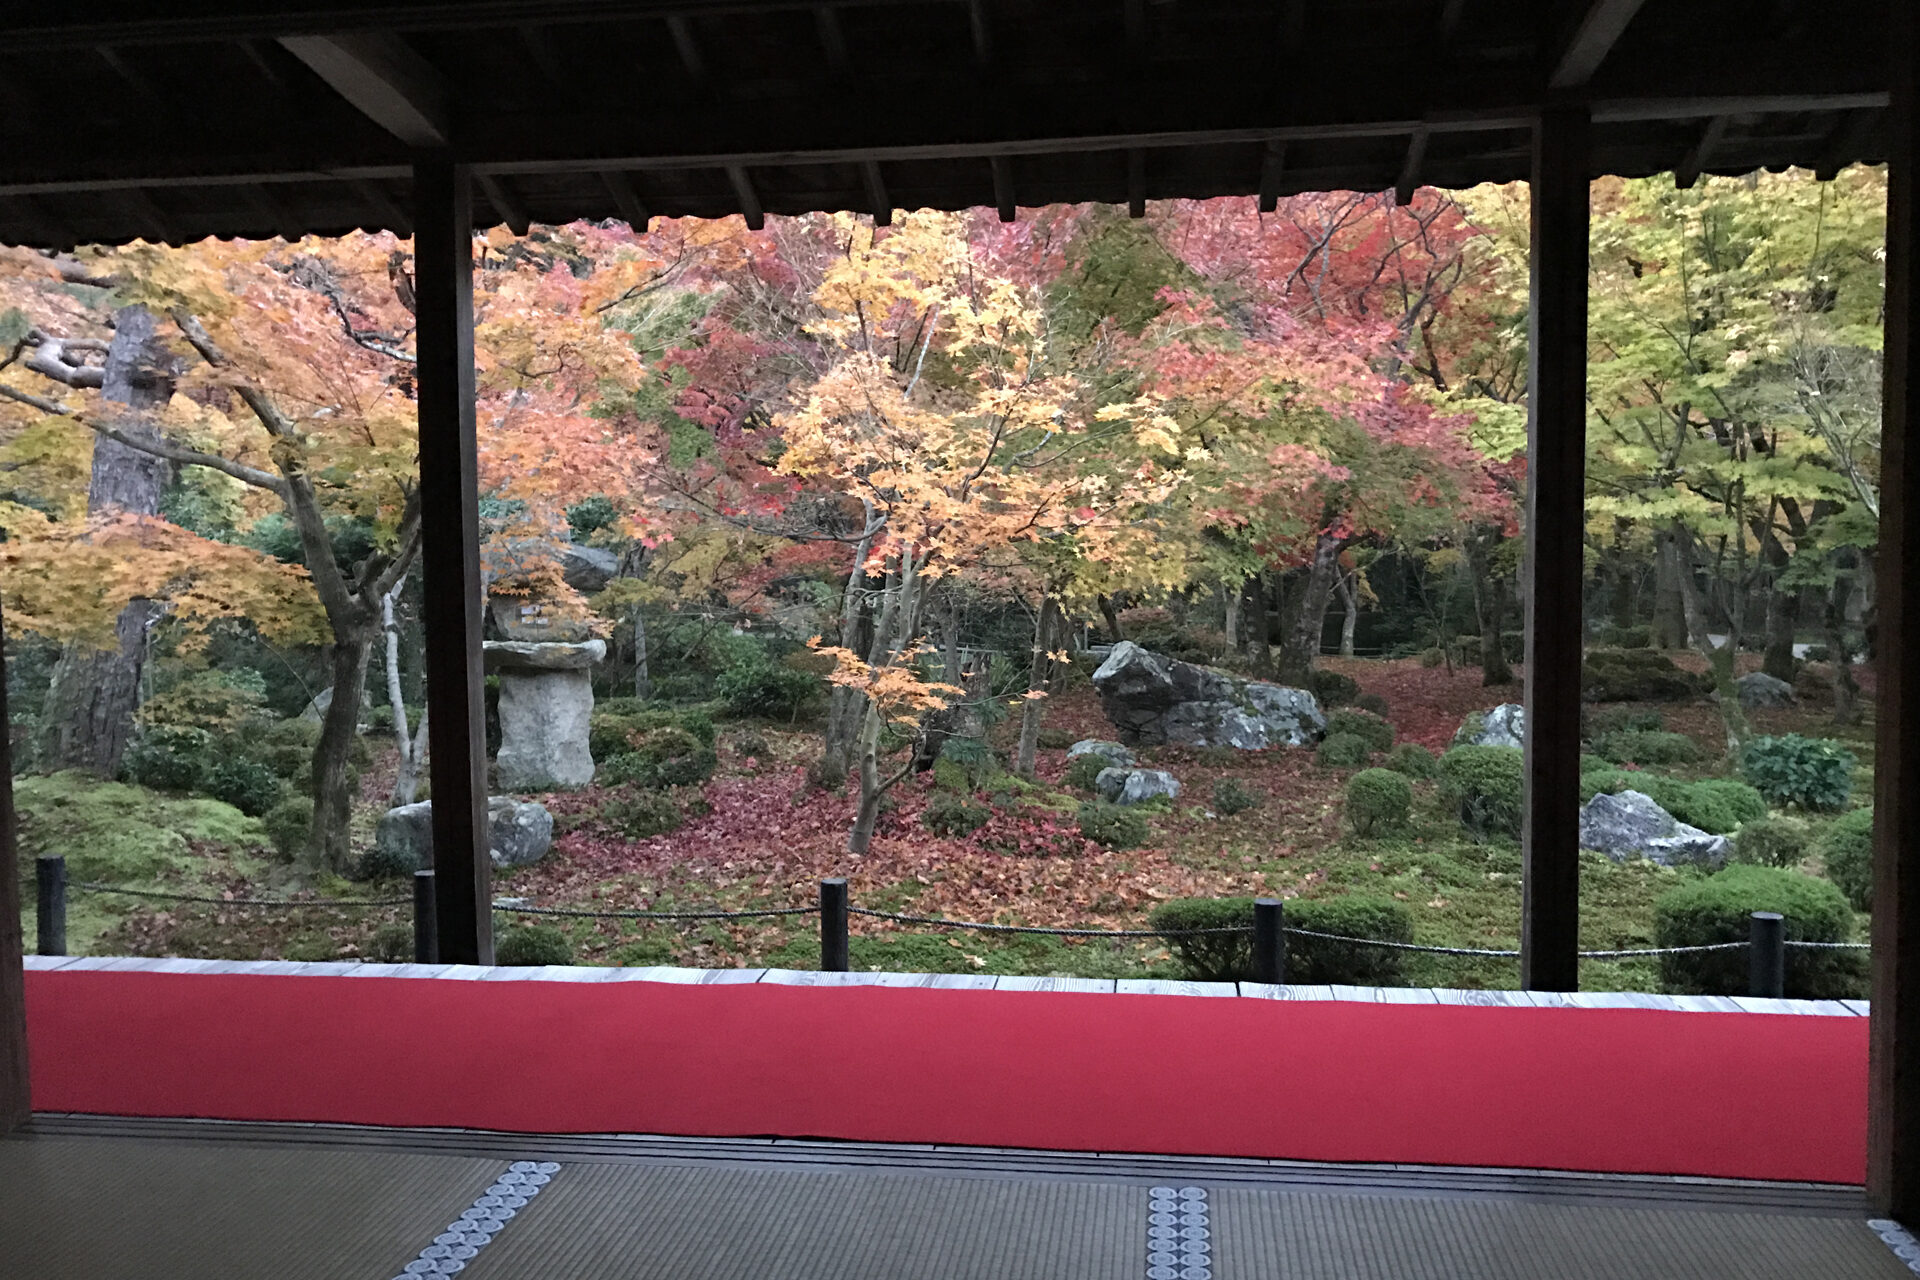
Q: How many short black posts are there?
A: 5